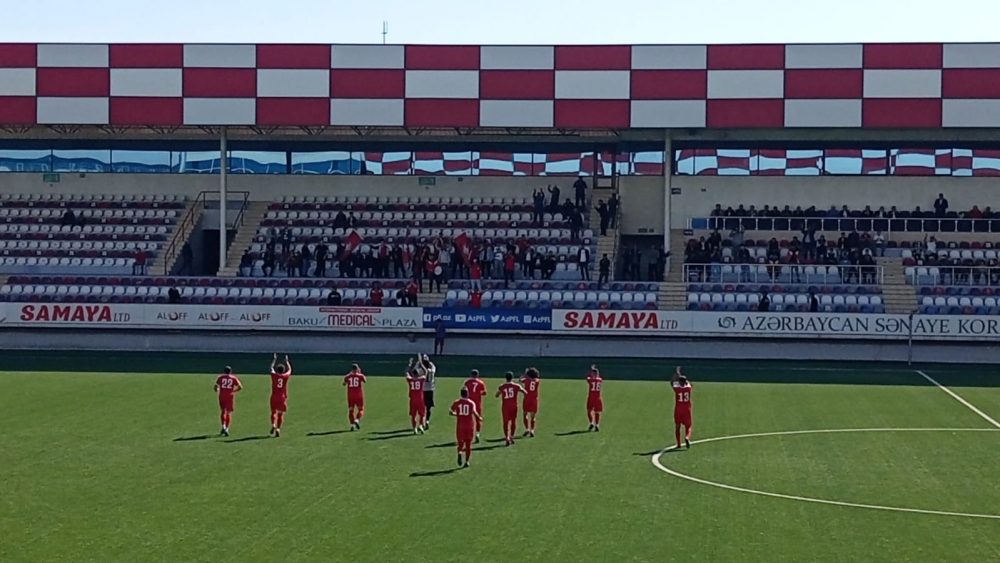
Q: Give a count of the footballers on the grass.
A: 11